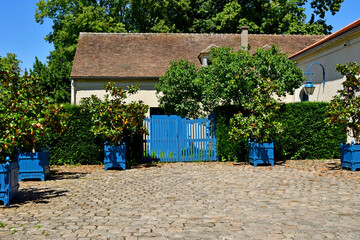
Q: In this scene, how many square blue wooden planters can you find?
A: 5